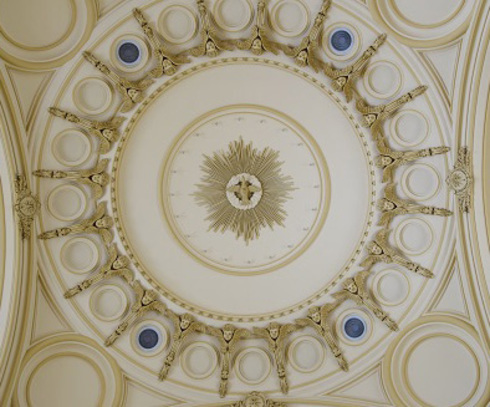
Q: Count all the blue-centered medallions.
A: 4